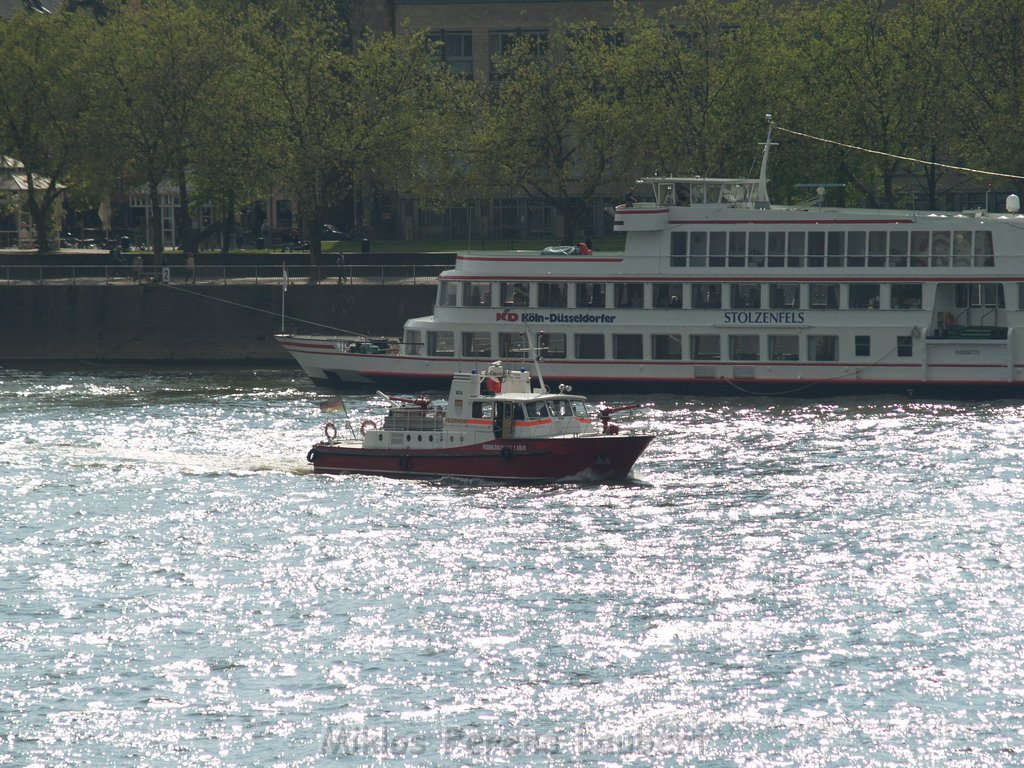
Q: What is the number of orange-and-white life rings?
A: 2